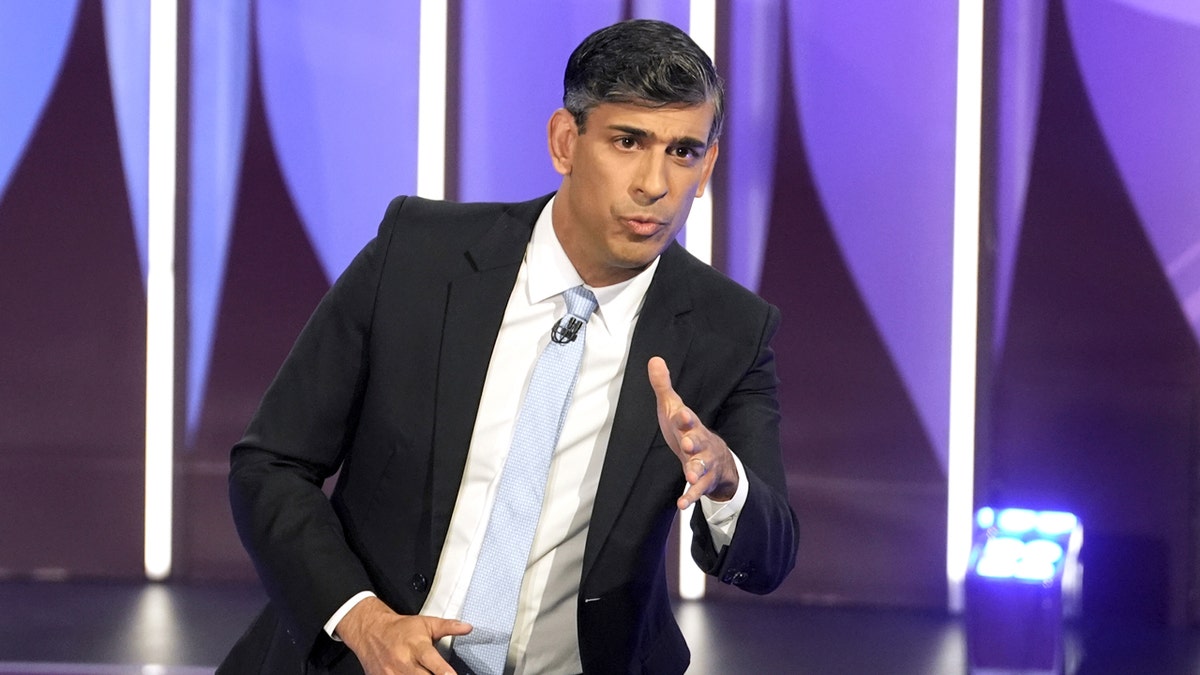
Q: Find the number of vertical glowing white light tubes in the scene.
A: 4